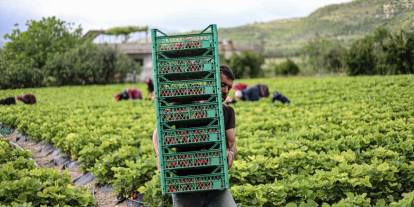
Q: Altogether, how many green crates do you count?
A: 7